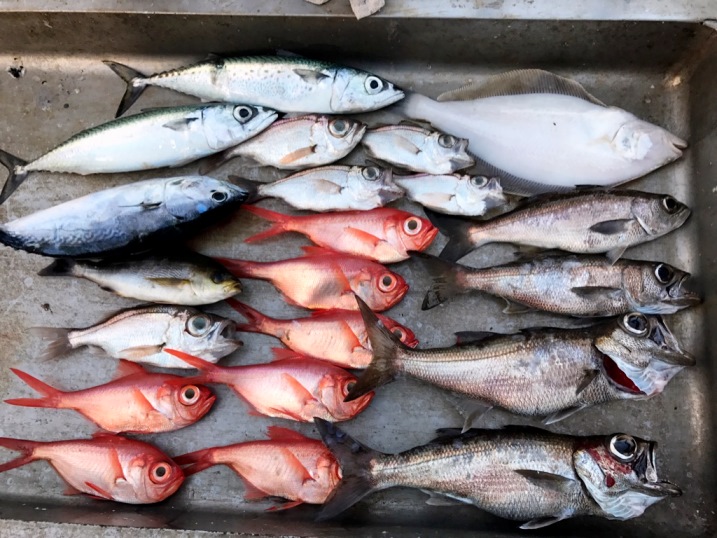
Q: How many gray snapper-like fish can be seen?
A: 4